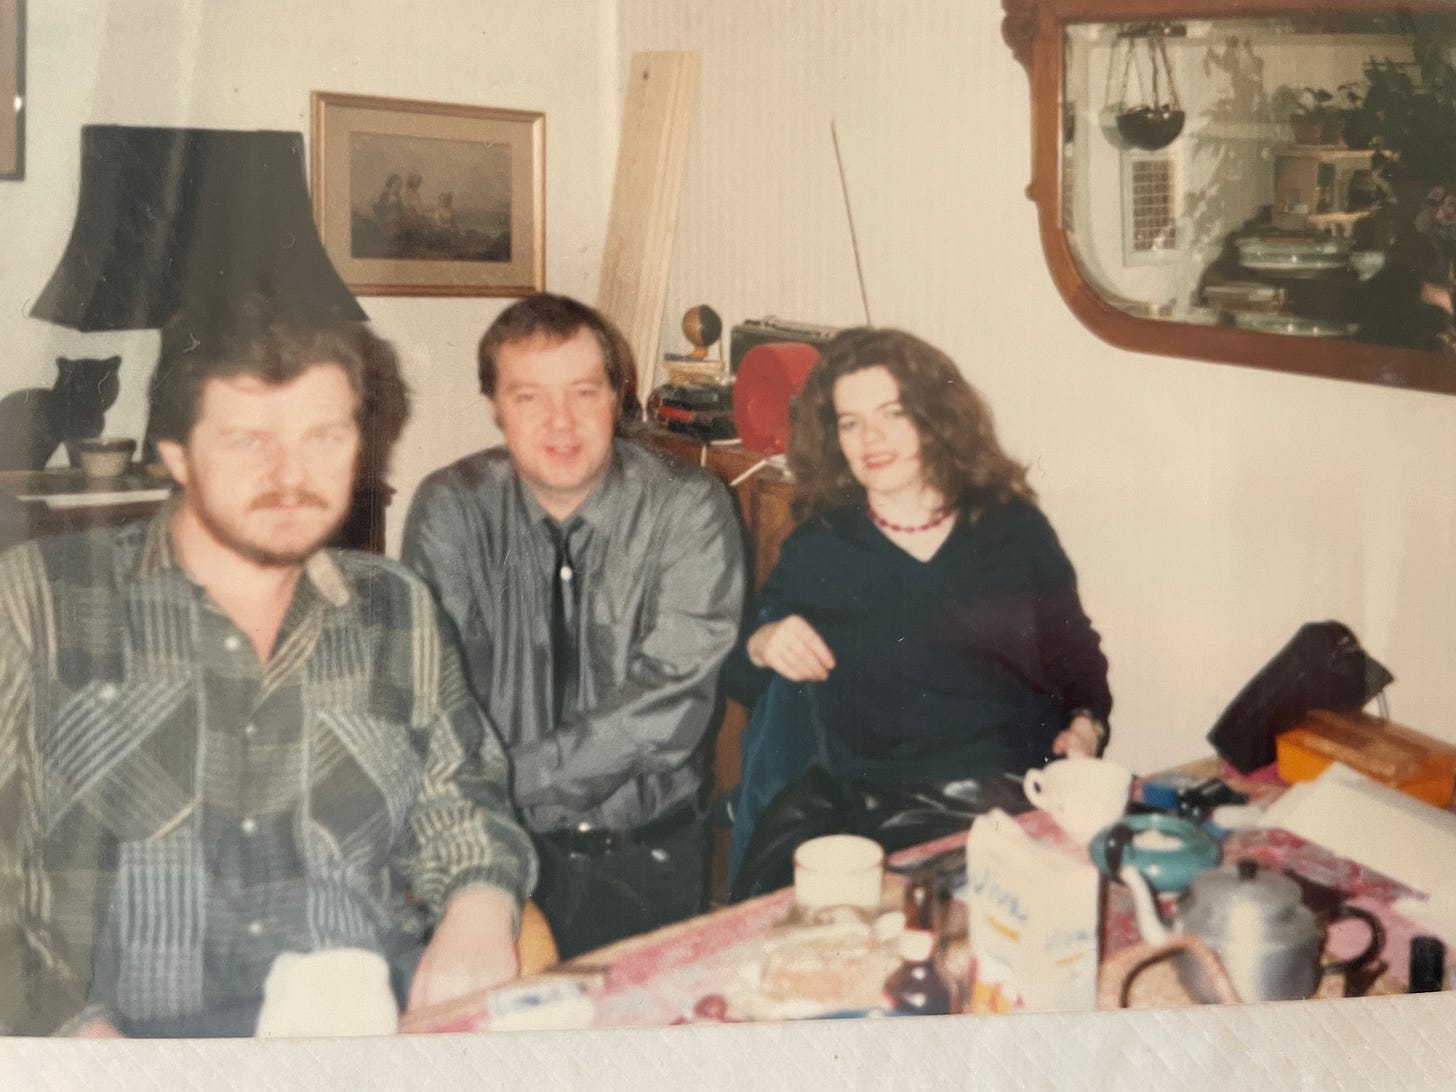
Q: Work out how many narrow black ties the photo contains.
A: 1